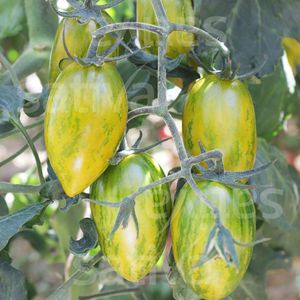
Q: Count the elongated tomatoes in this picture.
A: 6